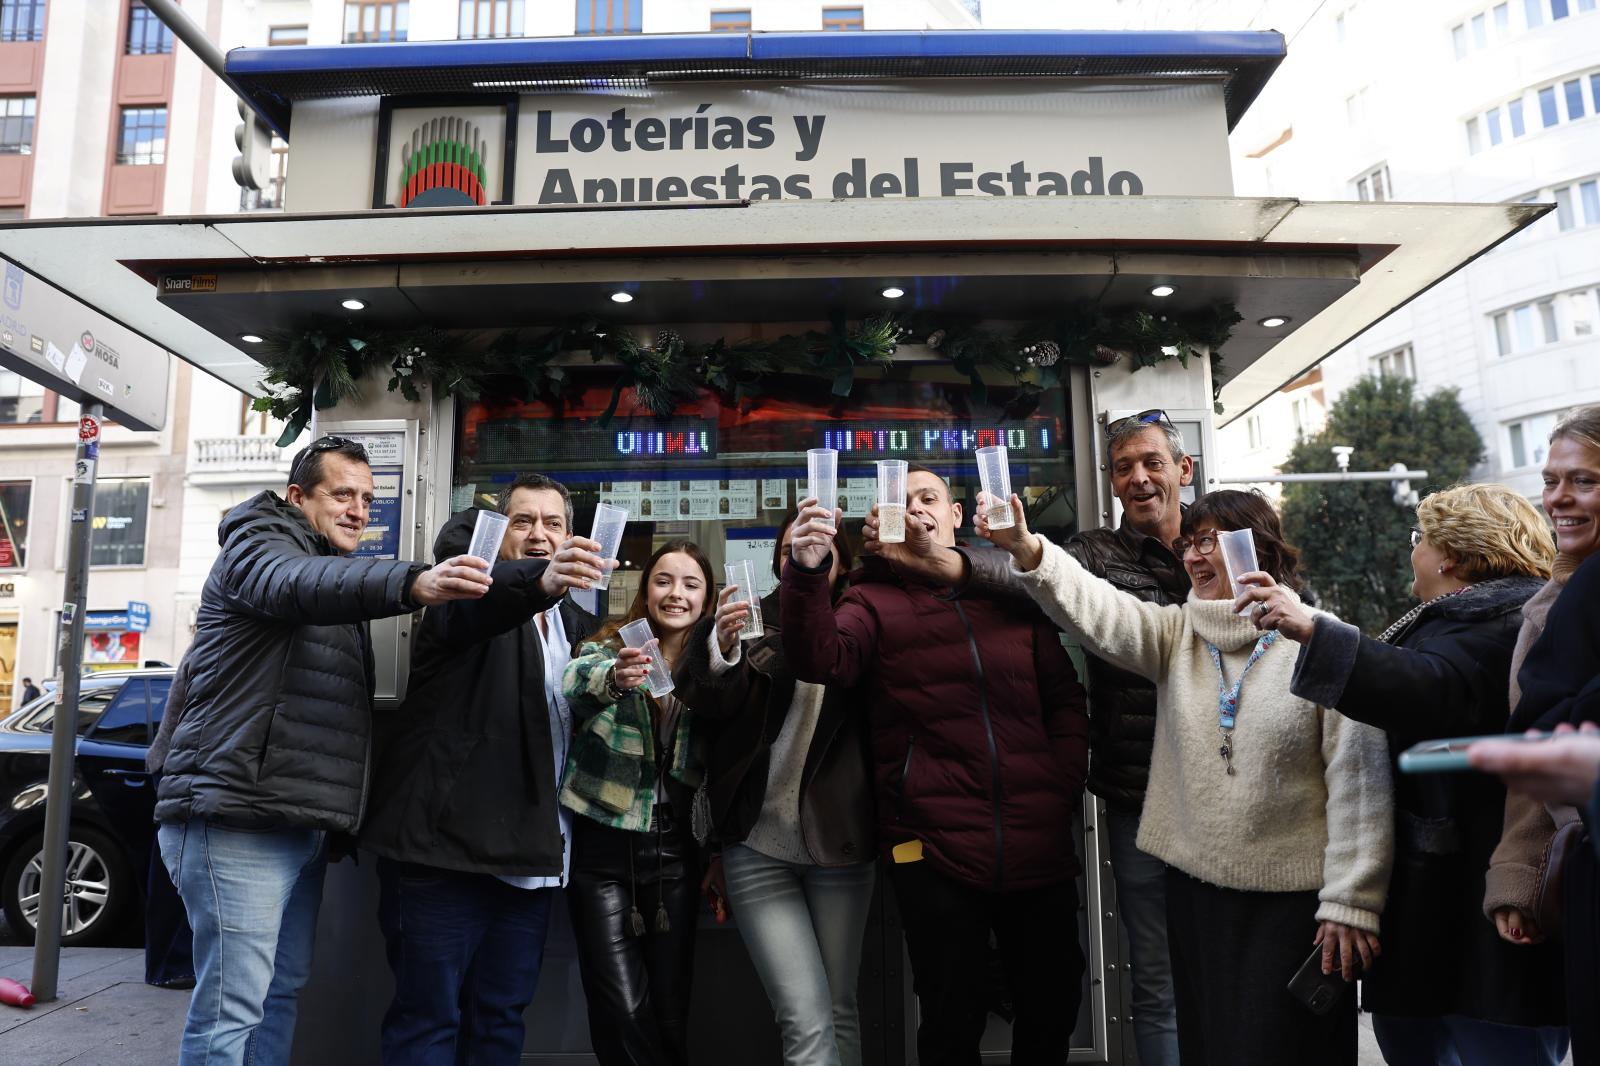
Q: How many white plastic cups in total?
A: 8